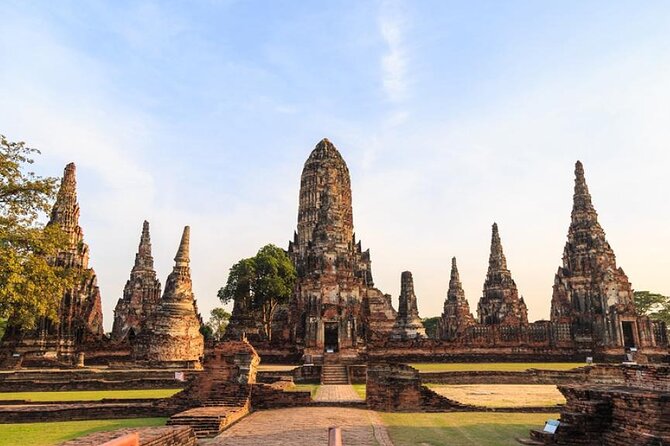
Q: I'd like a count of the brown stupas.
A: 8